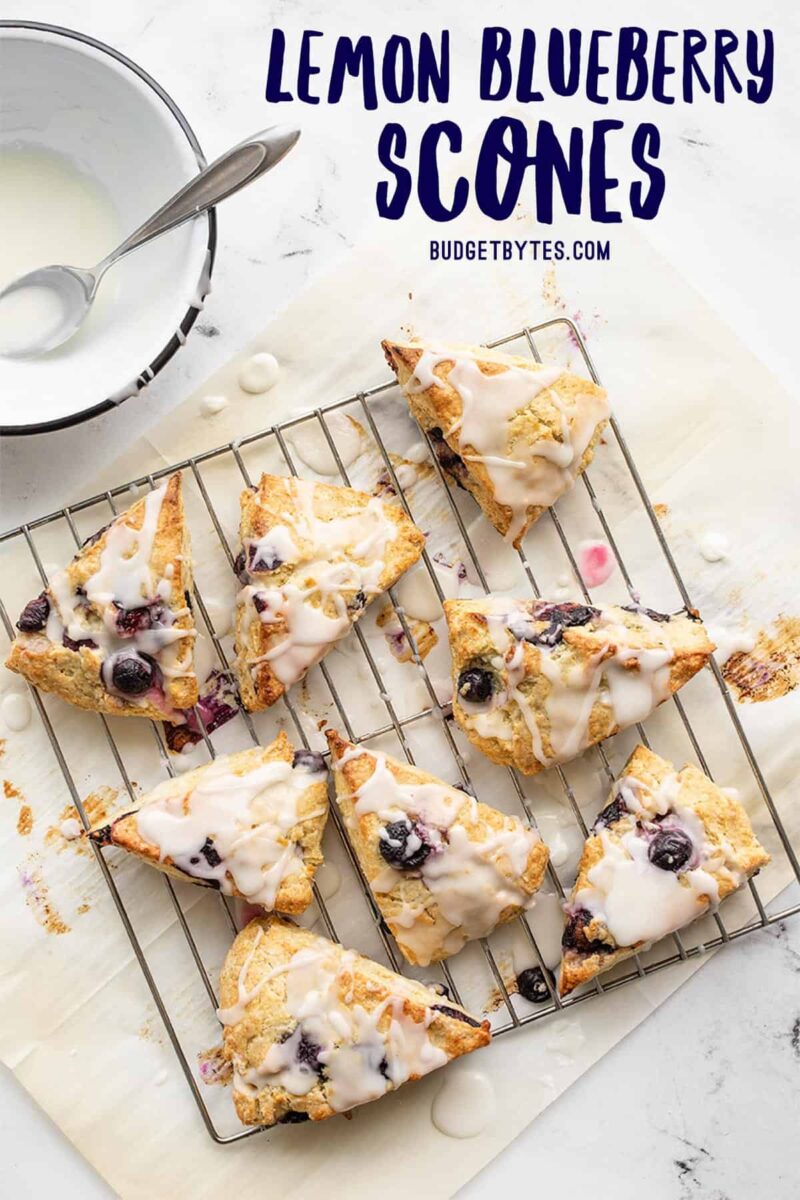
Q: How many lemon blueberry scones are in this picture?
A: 8